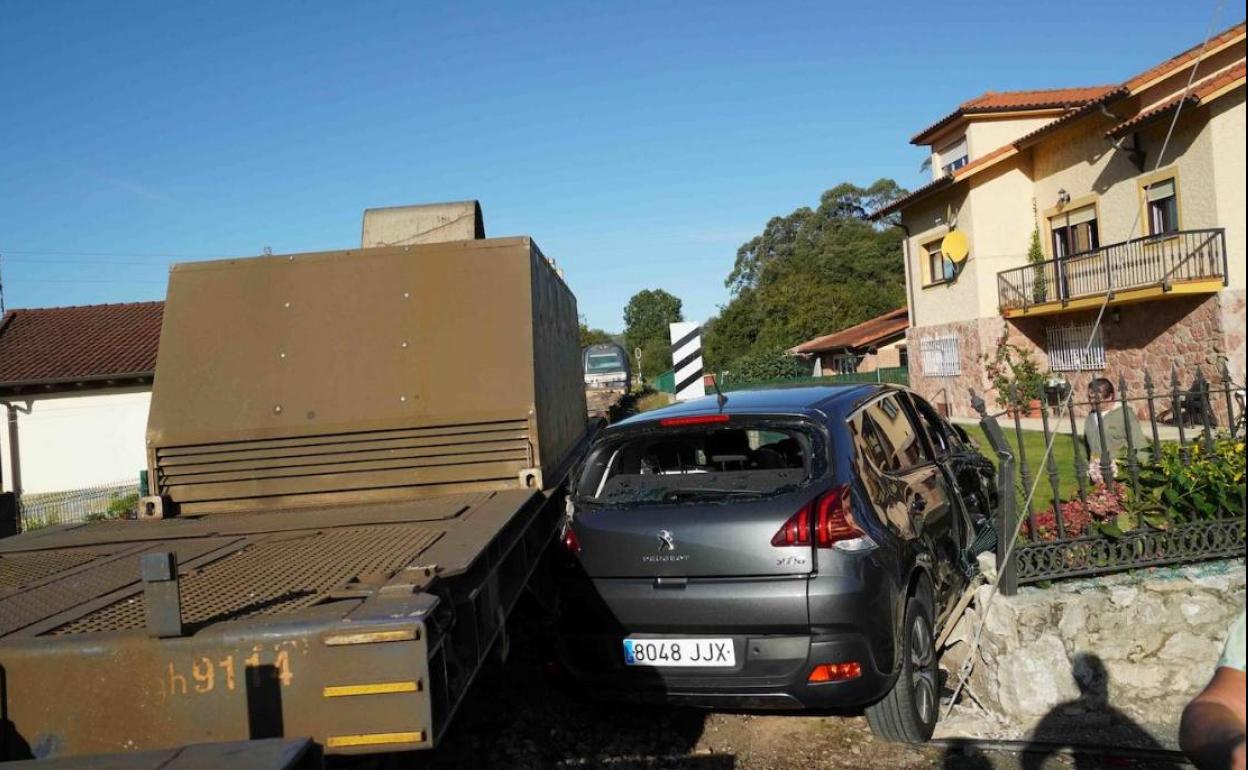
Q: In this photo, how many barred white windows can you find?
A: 2